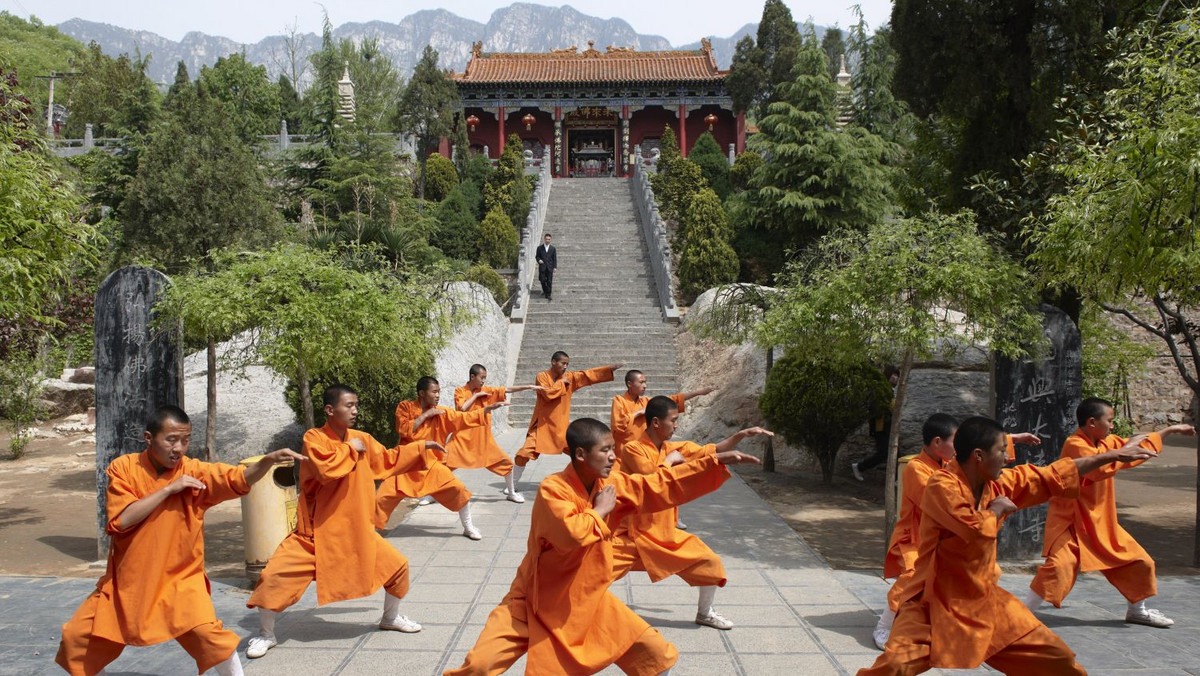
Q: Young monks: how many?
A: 11